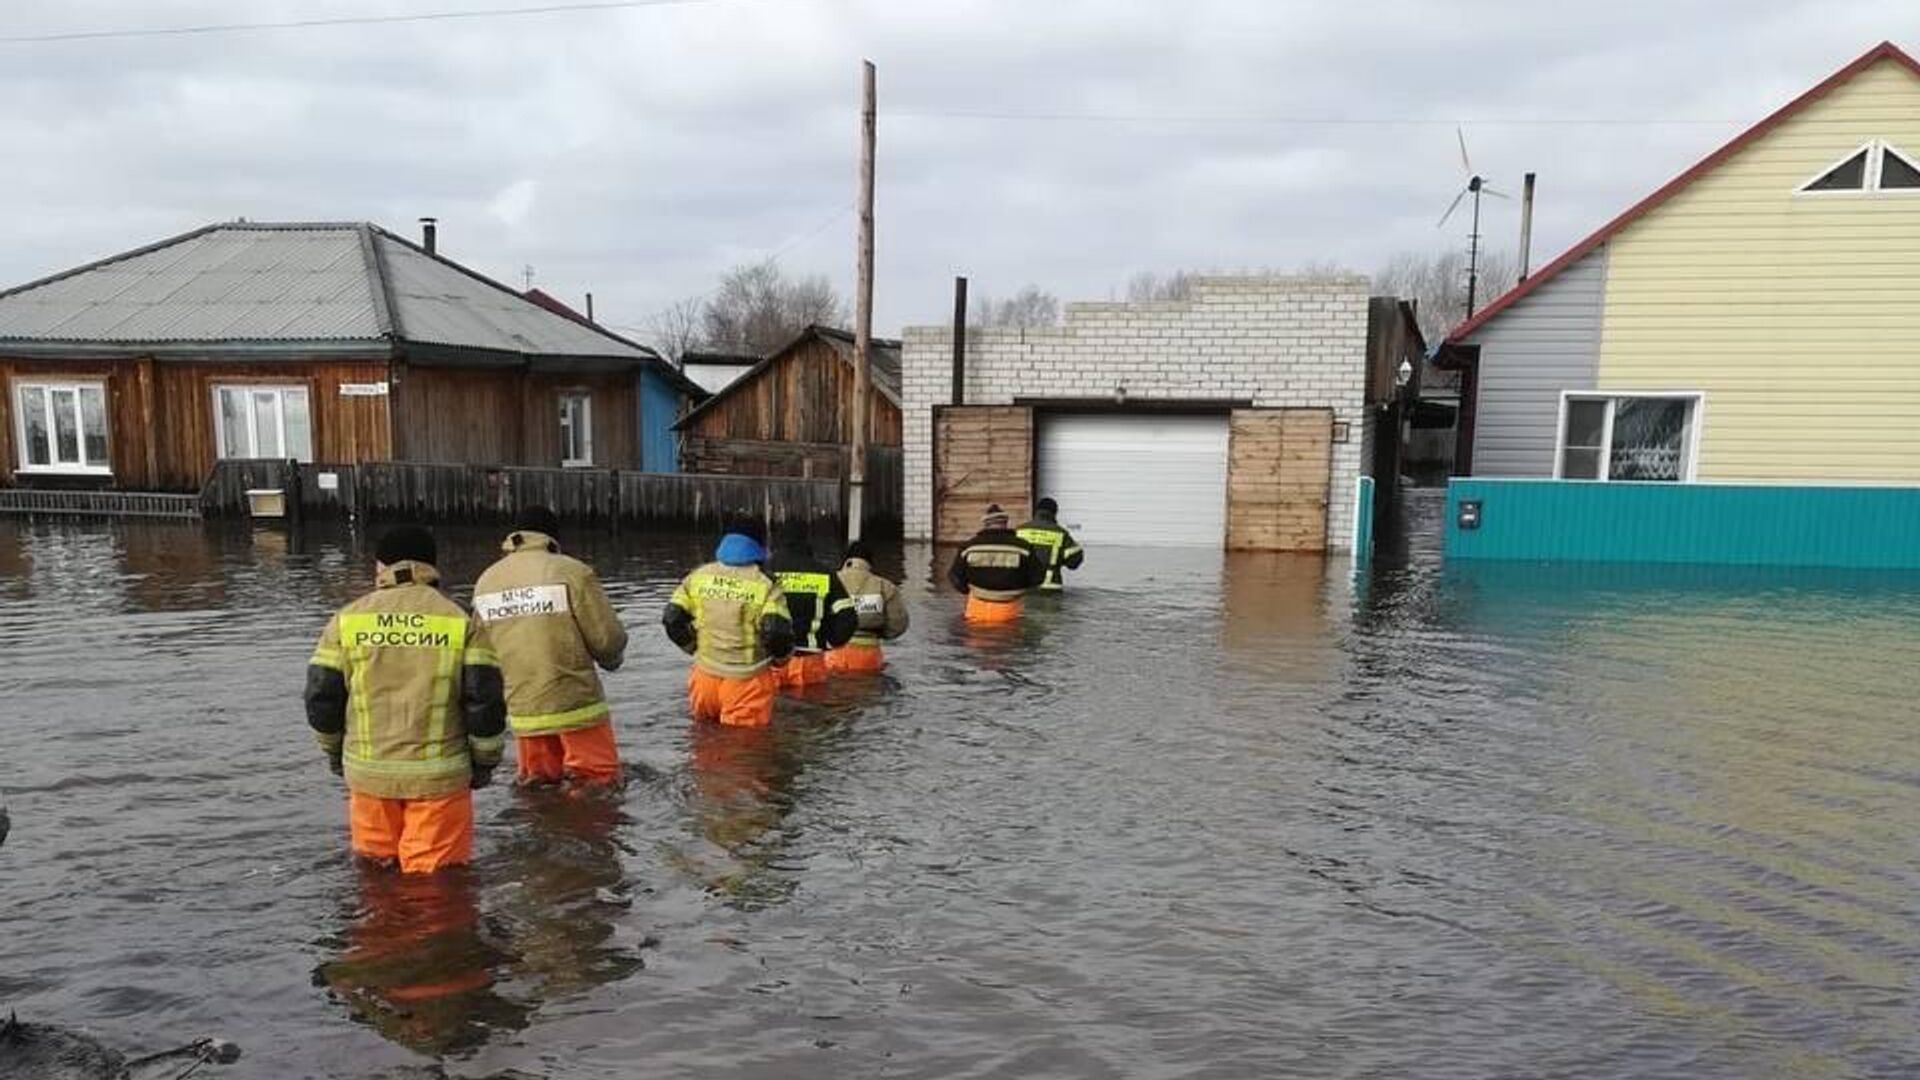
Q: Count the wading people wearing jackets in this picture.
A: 7